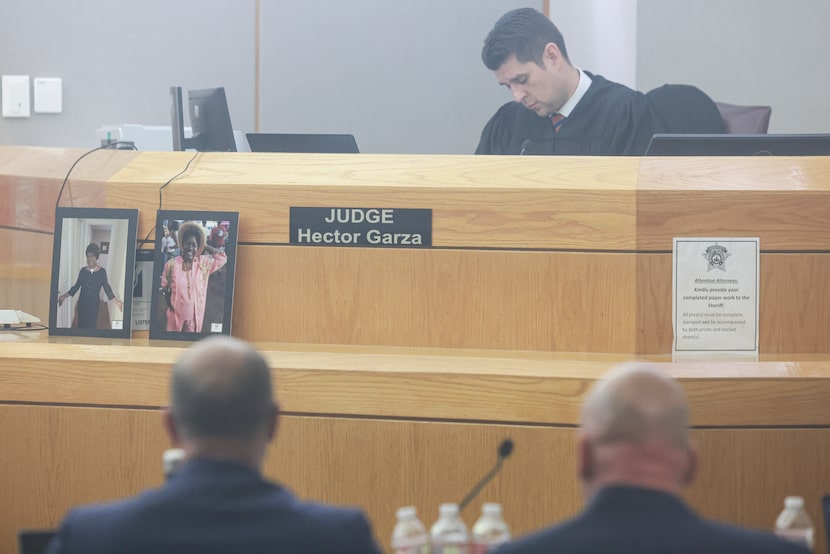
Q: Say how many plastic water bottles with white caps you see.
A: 4